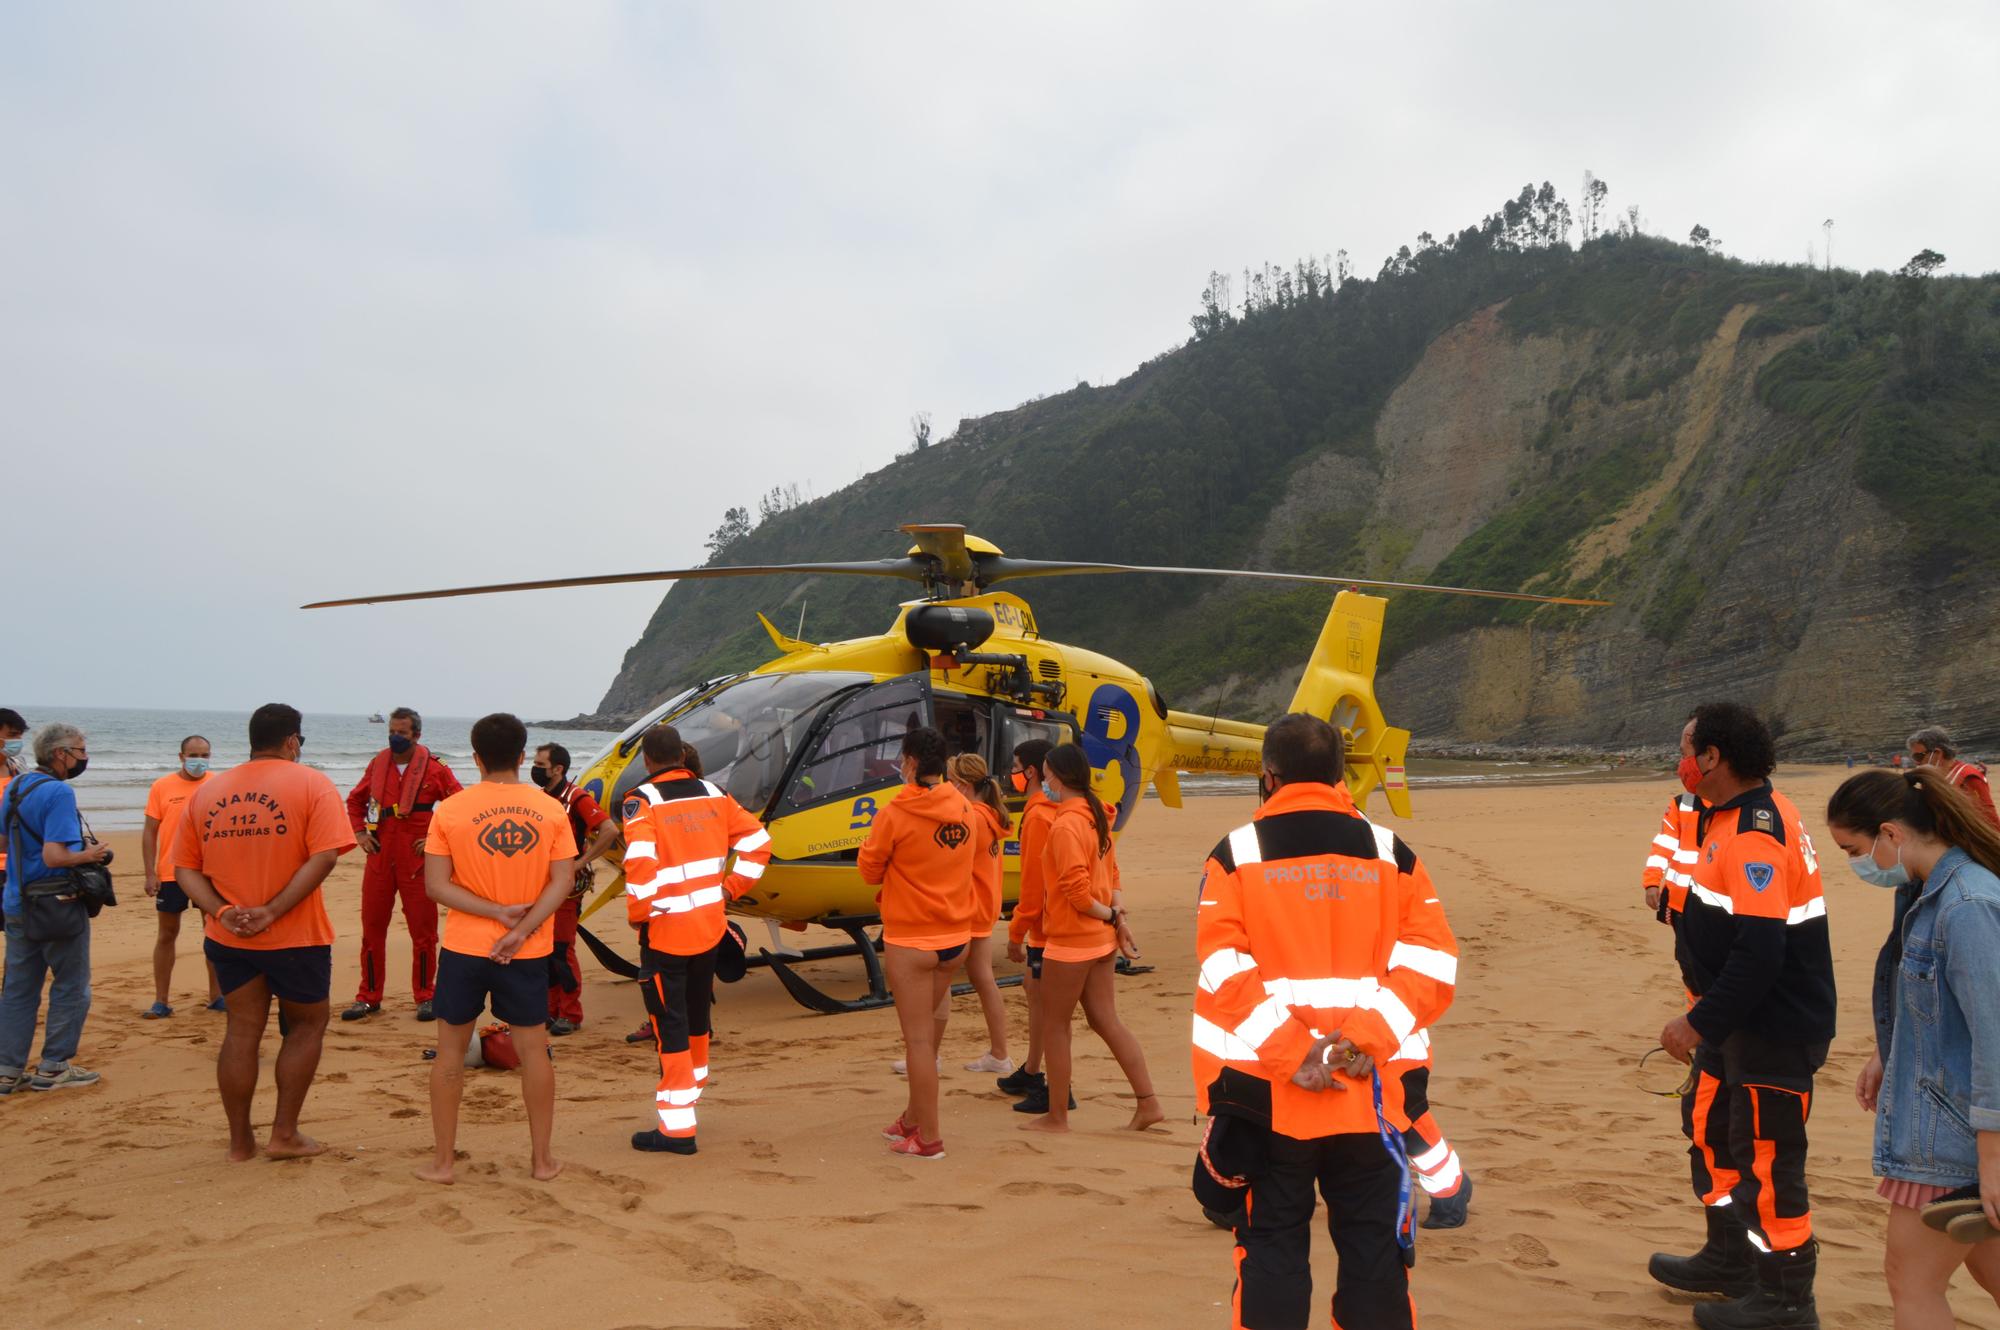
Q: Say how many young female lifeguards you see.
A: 3